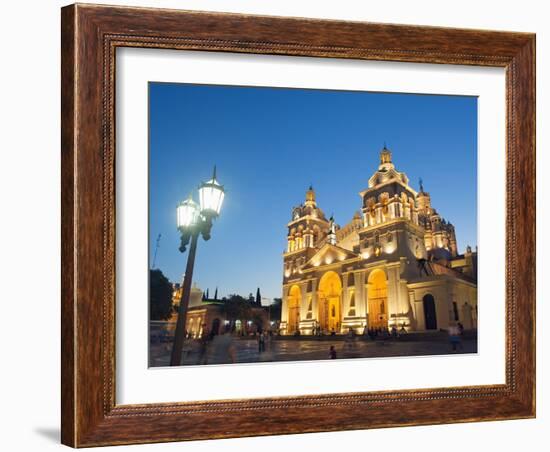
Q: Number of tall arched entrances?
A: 3